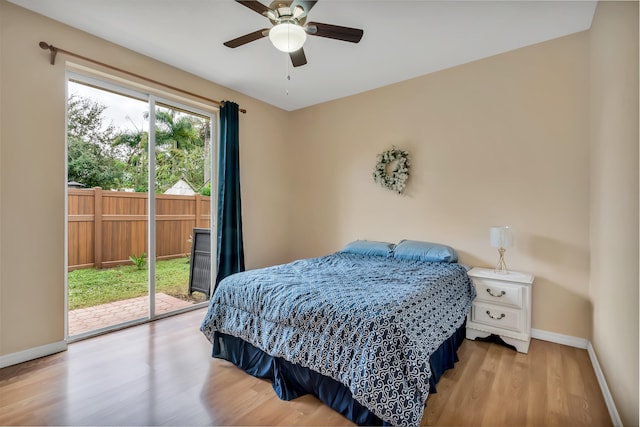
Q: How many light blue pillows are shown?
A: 2